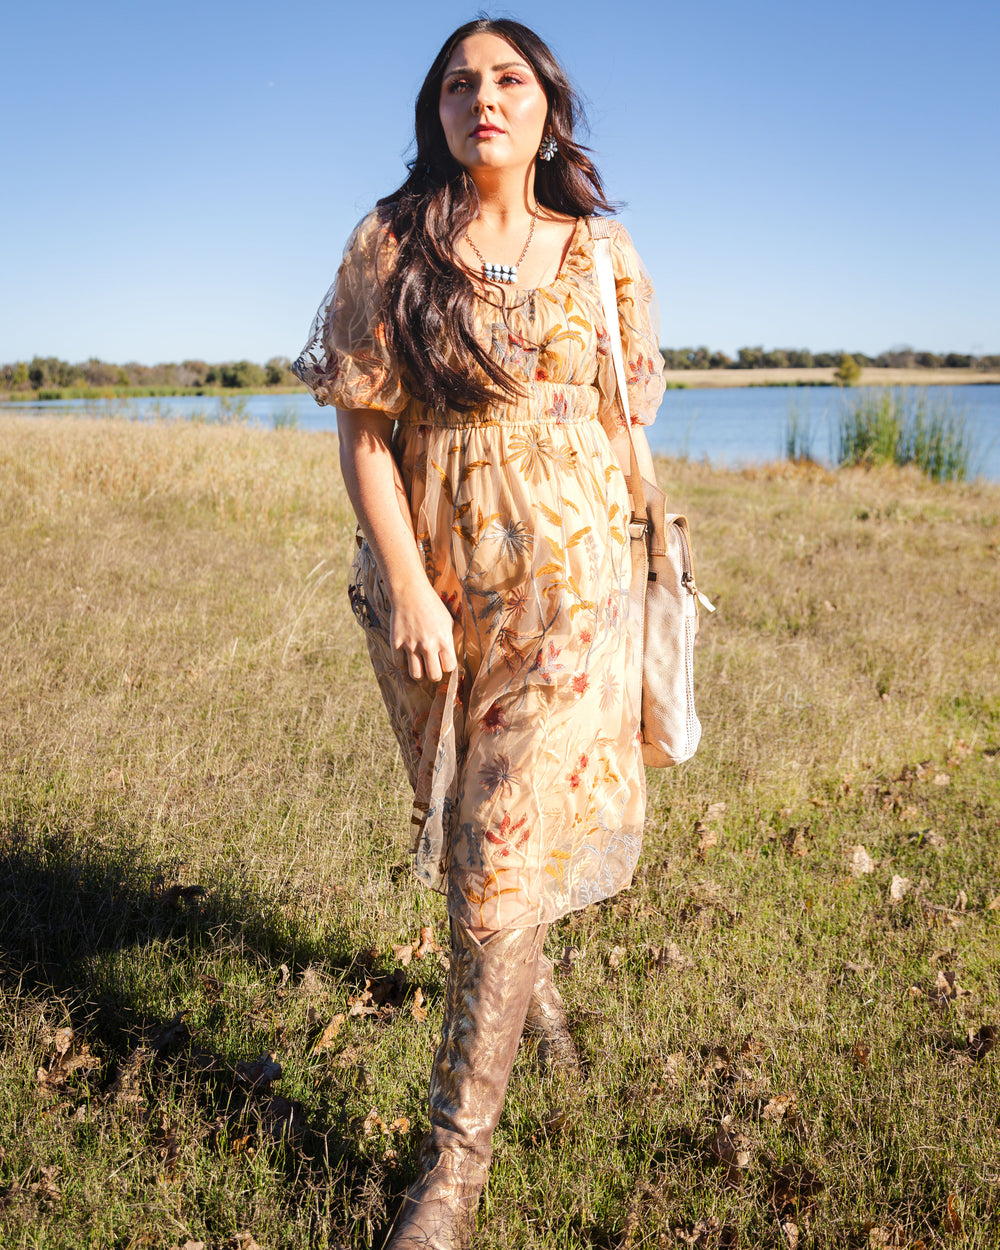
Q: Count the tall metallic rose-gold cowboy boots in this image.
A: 2